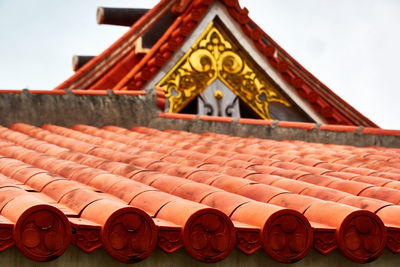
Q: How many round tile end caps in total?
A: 5